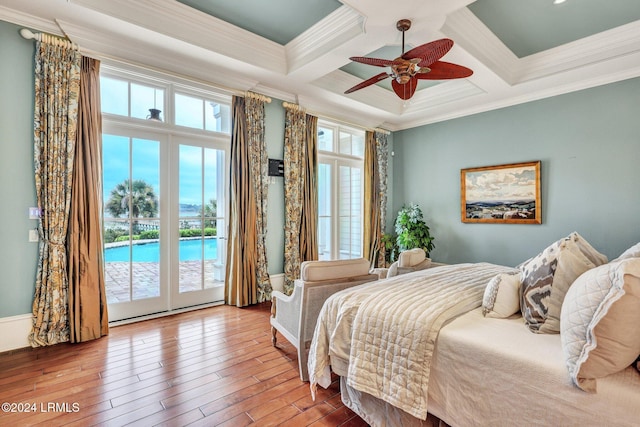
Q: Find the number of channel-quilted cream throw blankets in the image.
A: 1